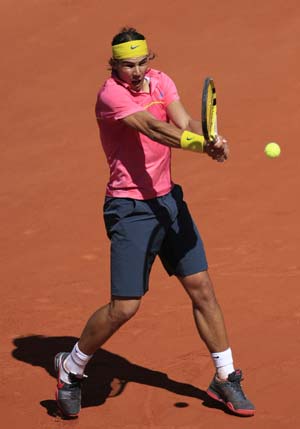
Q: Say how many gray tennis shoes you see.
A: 2